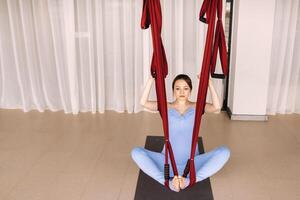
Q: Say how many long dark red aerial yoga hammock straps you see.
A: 2